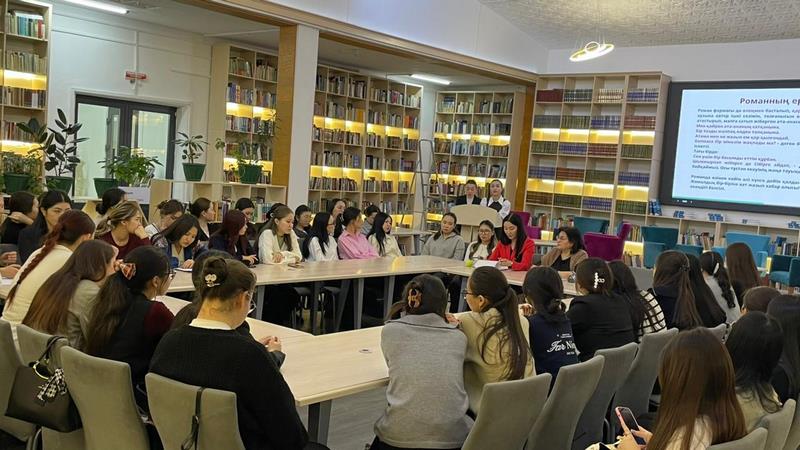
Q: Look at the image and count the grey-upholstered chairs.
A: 12